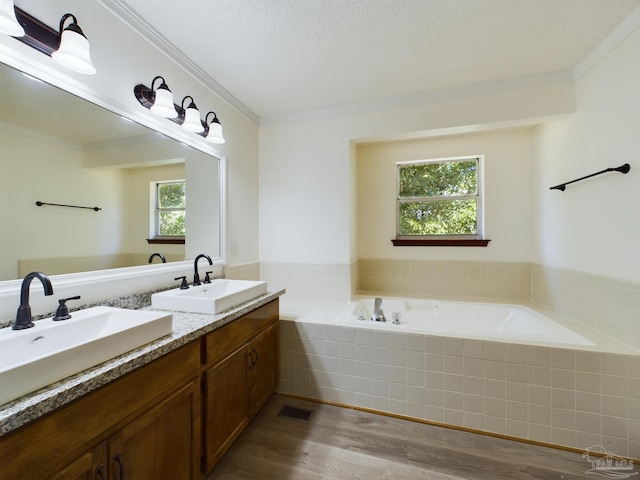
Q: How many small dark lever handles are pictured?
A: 3